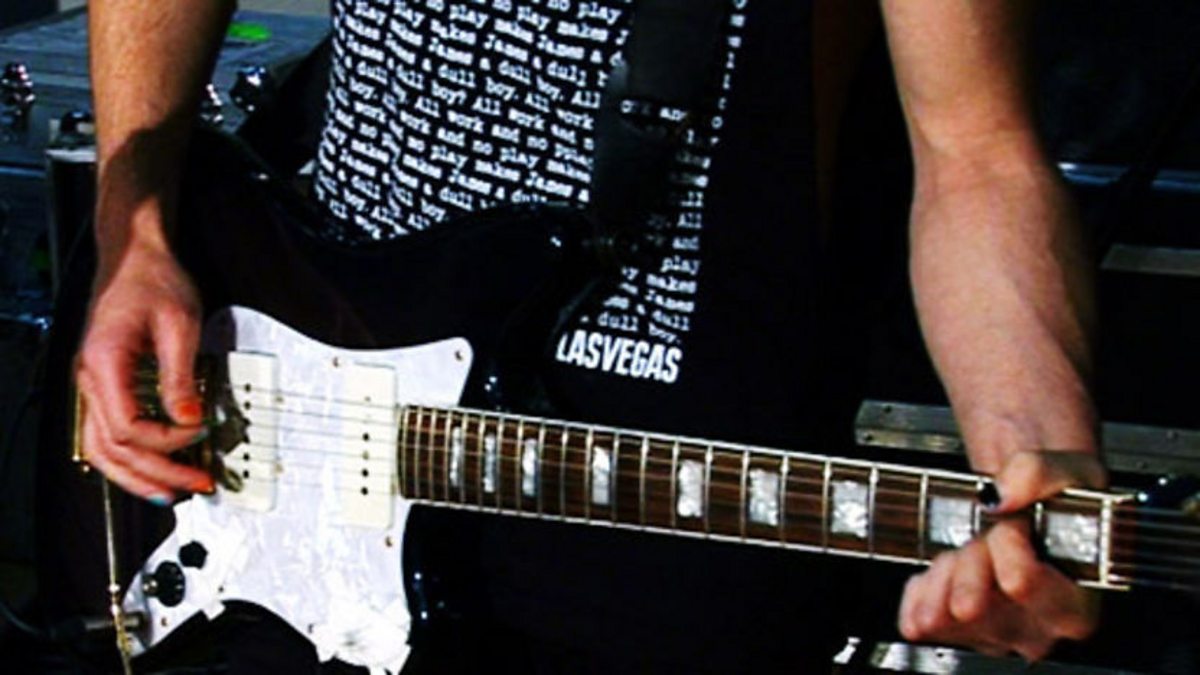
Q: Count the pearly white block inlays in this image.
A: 9